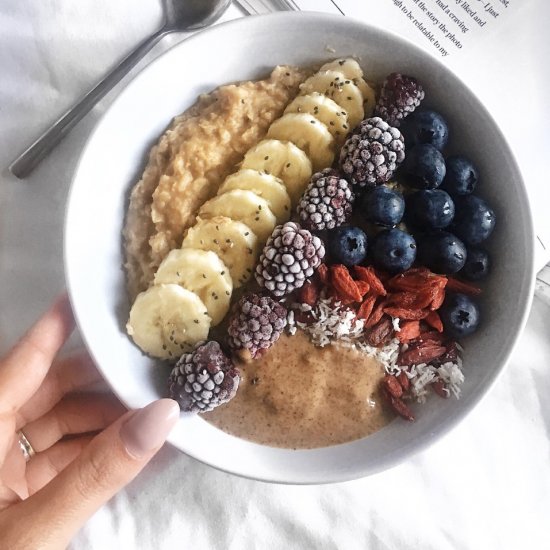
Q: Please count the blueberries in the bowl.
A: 11